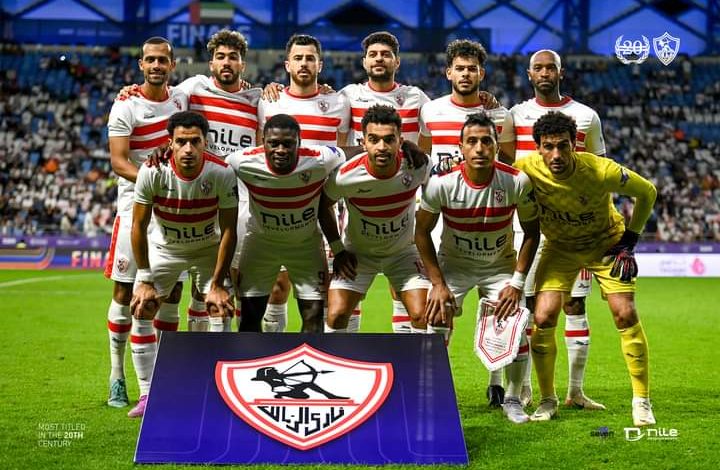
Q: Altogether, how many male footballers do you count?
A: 11